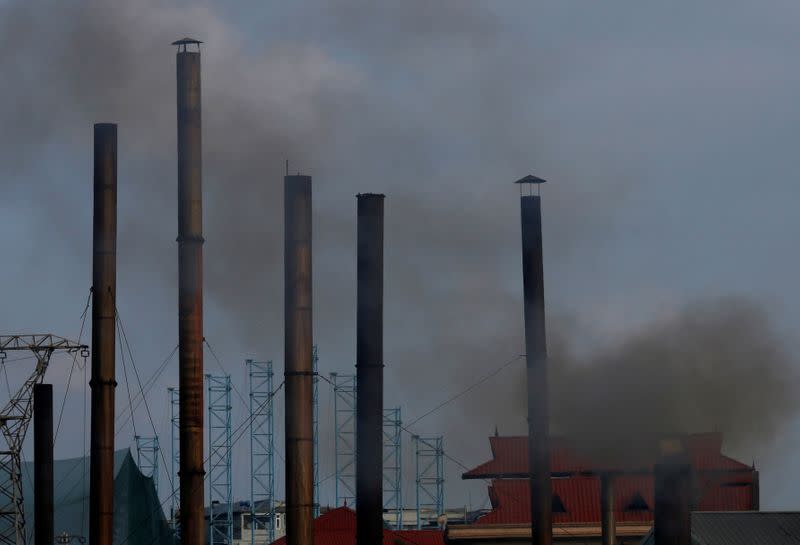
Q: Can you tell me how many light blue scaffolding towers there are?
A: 8